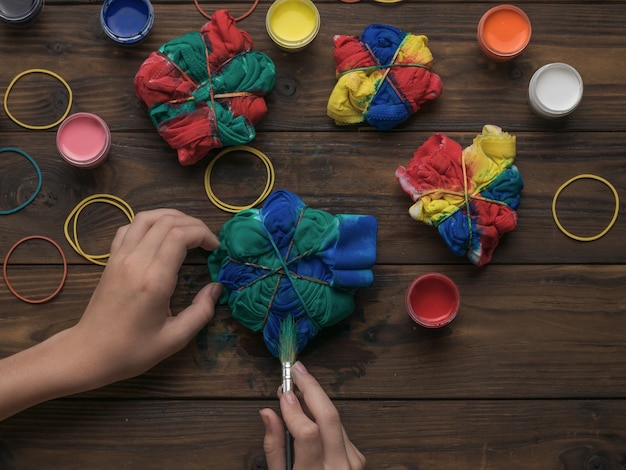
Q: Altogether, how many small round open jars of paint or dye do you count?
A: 7